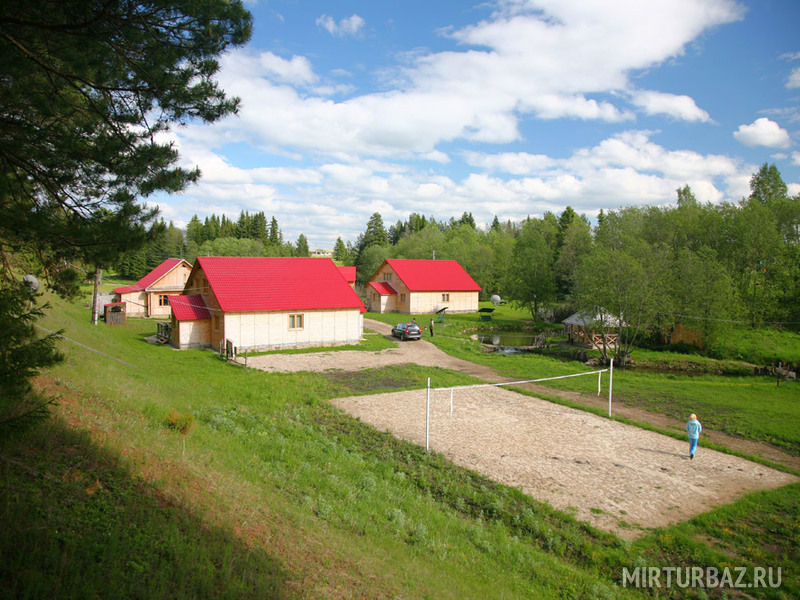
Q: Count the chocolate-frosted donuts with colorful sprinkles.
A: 0